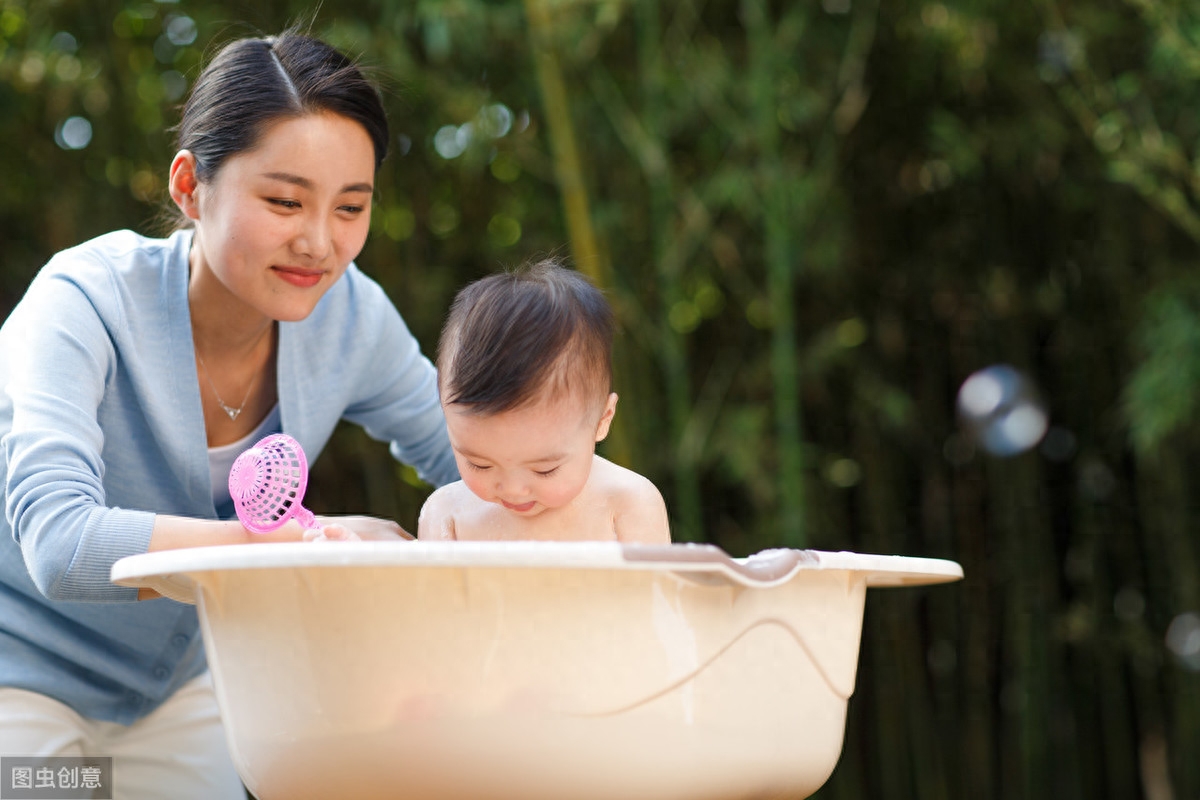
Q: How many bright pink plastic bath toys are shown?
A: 1